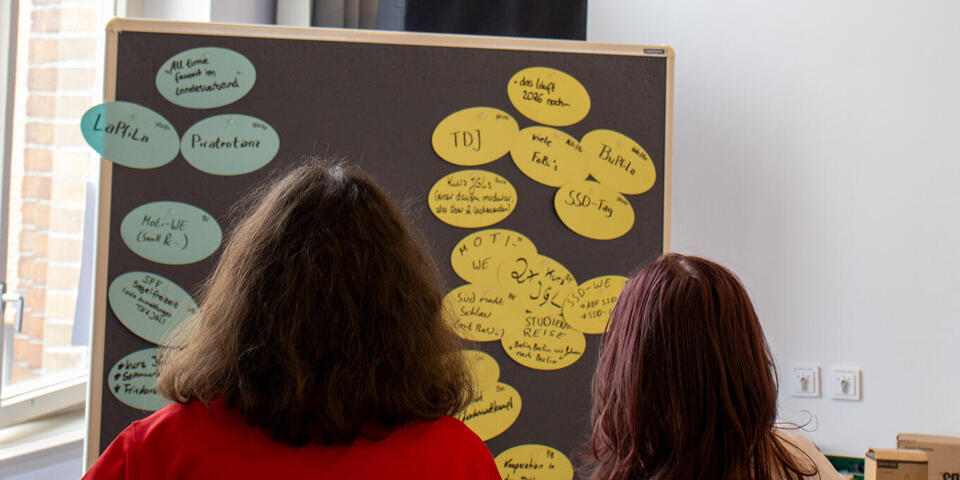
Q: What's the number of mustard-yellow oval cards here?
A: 14